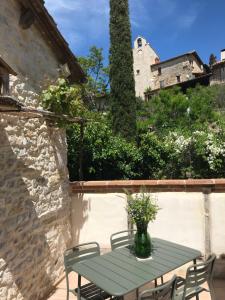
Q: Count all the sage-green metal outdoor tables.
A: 1